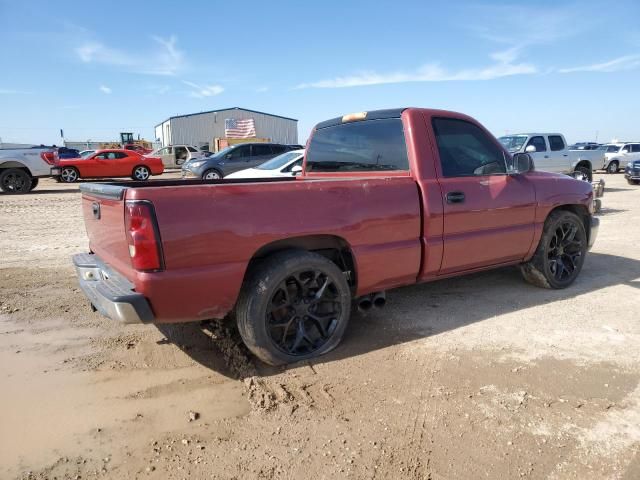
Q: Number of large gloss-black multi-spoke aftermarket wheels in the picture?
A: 2